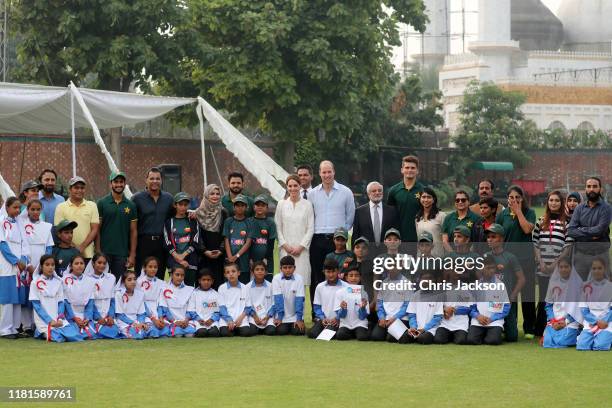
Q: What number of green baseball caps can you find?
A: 11